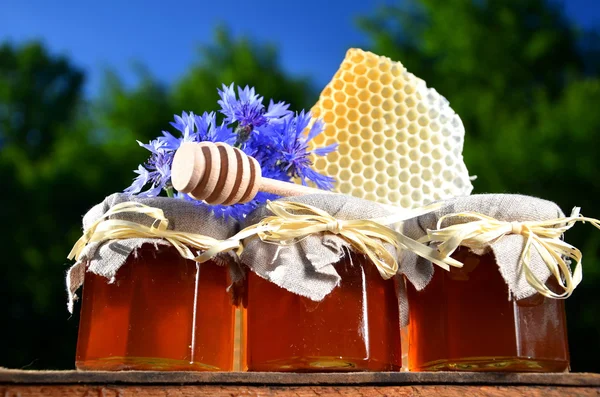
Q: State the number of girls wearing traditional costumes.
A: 0